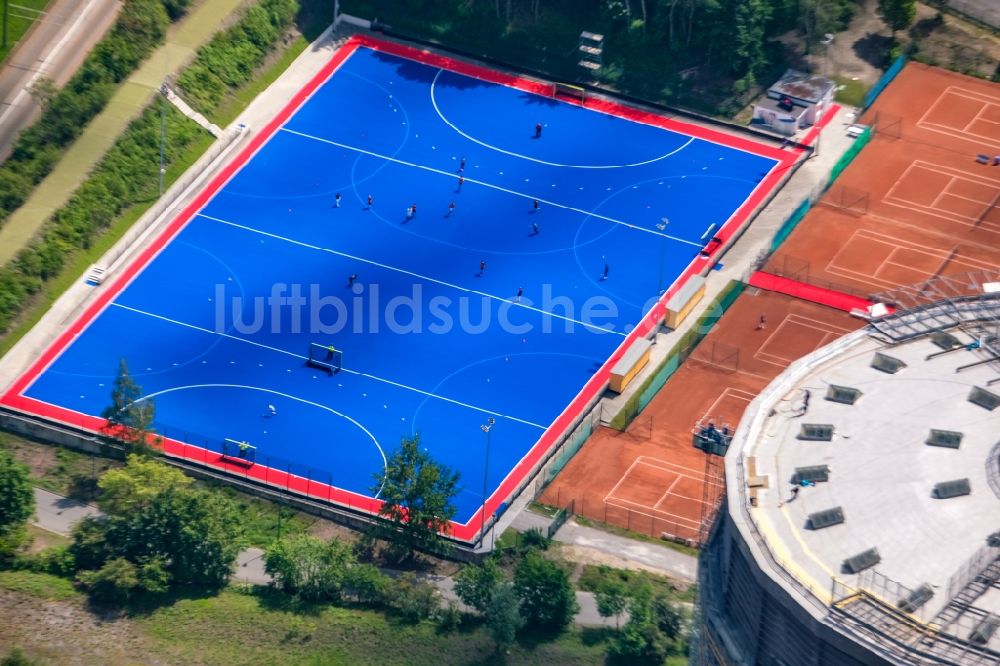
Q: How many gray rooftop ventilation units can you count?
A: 13